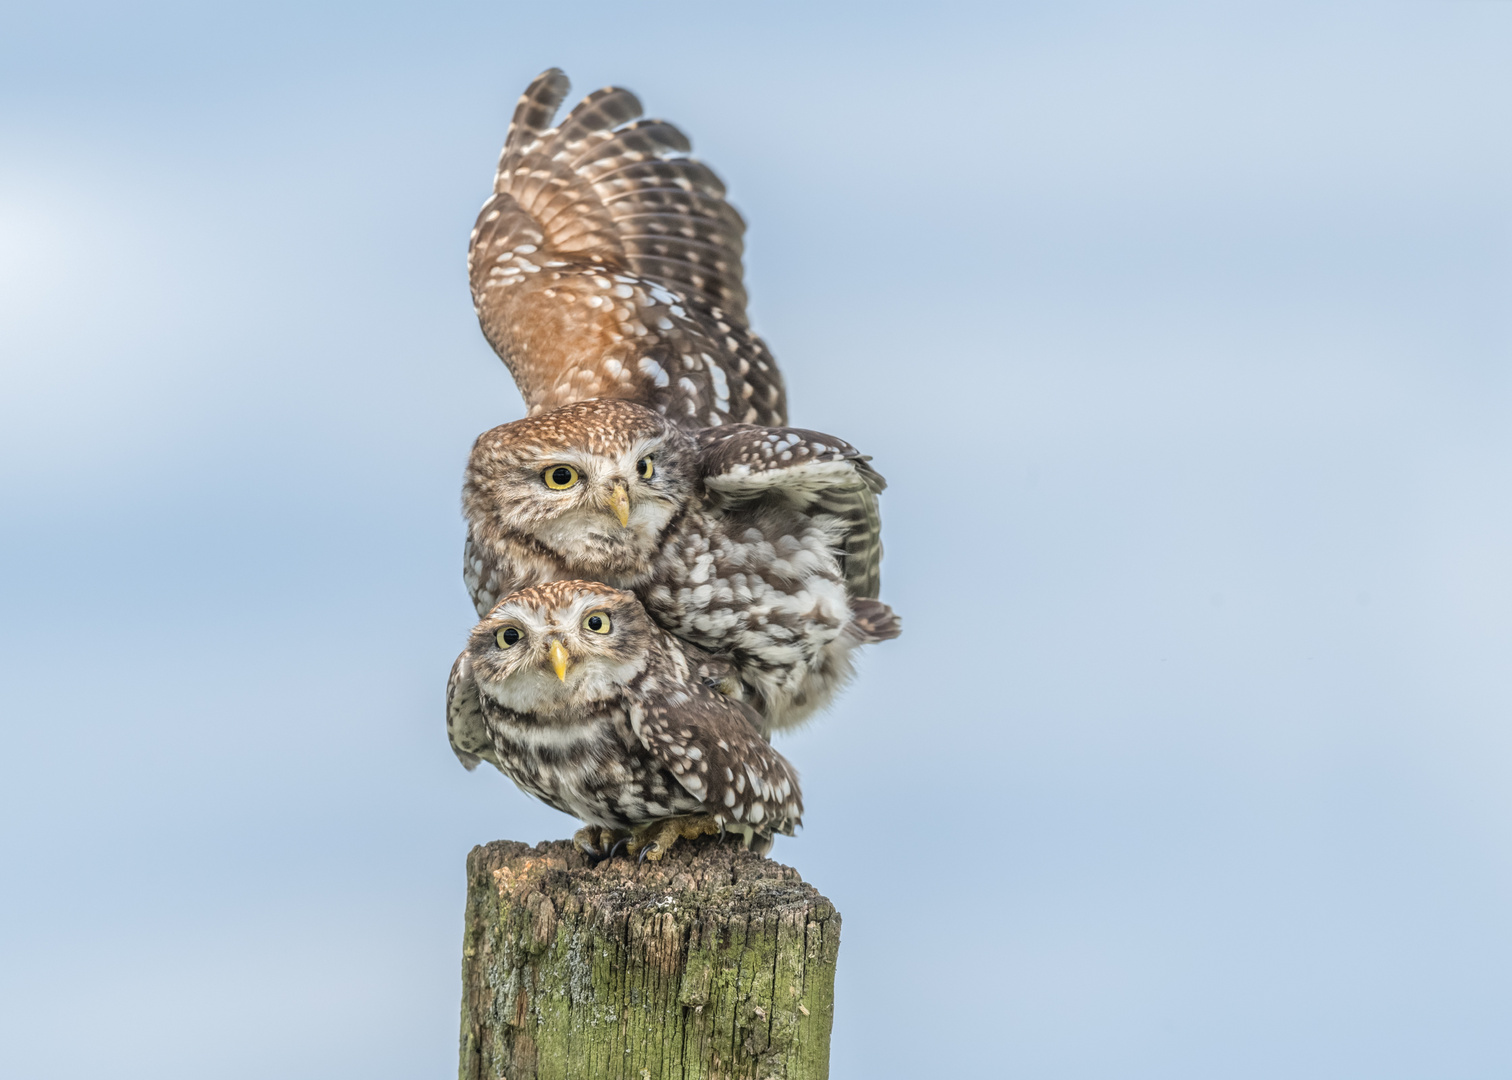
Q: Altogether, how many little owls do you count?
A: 2